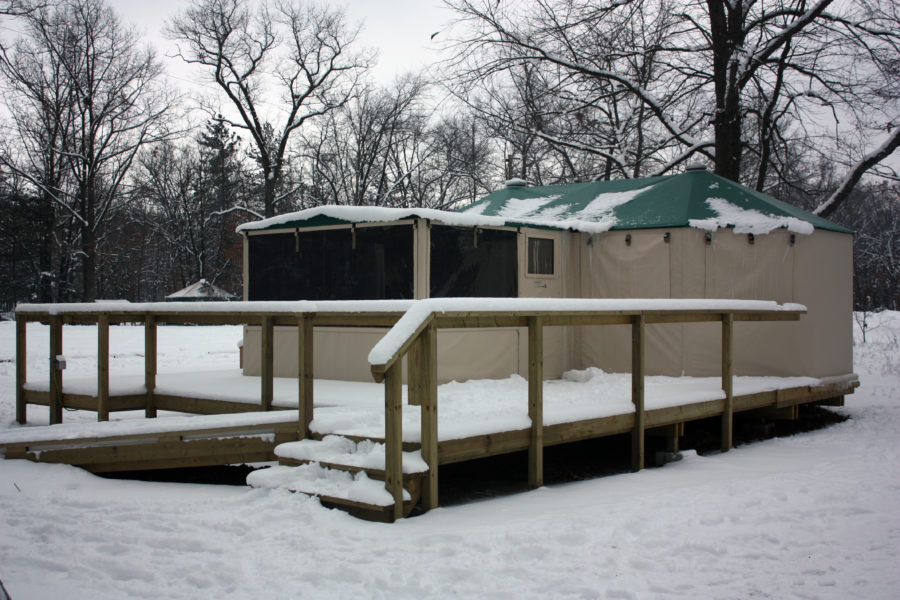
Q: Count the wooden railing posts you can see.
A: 11